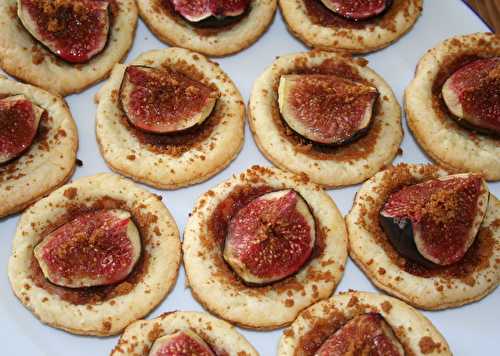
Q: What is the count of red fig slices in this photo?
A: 12